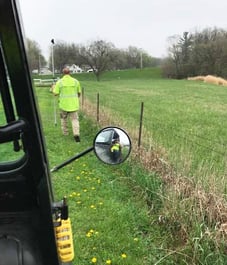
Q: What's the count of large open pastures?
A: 1